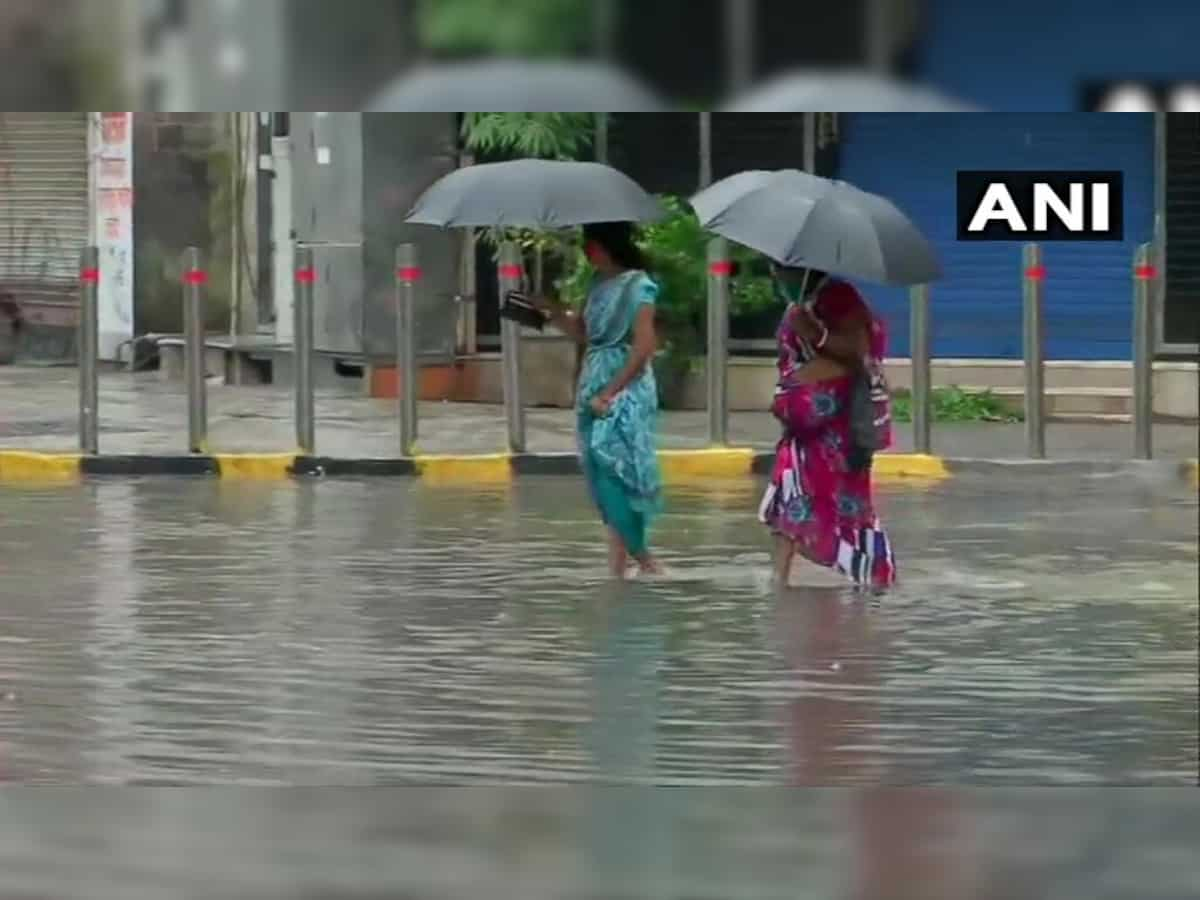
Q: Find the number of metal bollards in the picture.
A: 9